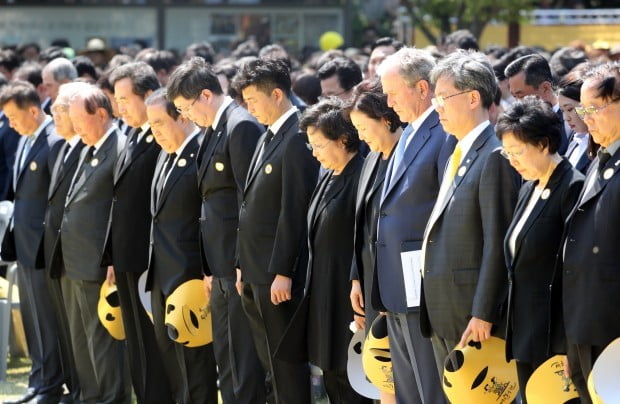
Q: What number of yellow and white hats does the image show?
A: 8